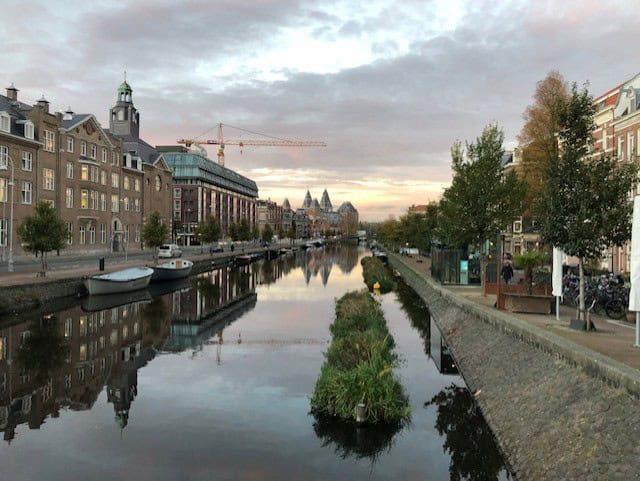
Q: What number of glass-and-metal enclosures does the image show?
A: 1